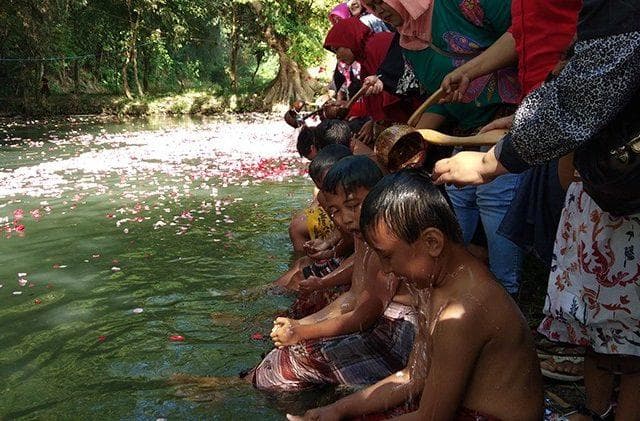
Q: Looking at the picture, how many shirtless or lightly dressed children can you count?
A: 5